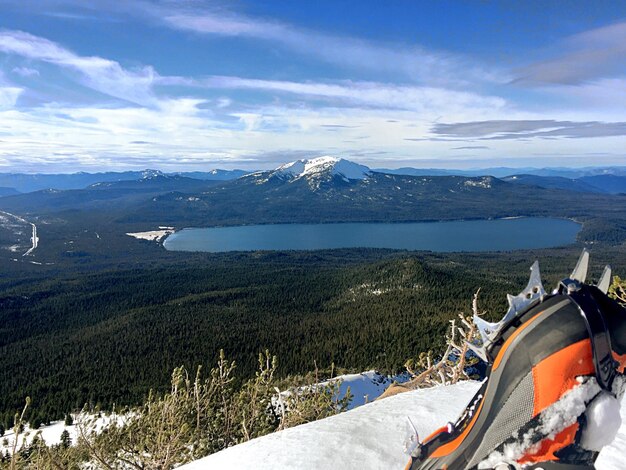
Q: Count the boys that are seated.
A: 0